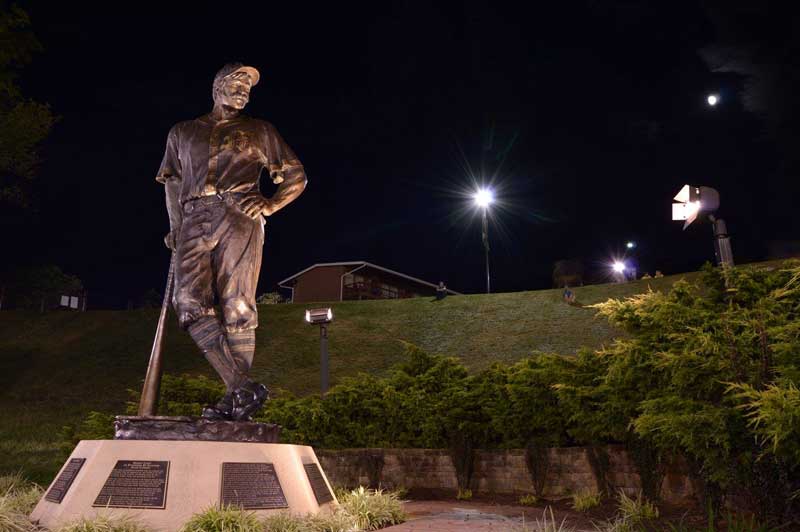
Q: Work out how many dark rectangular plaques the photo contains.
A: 4